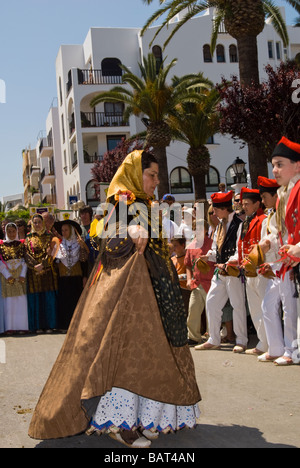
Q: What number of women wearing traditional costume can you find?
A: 4